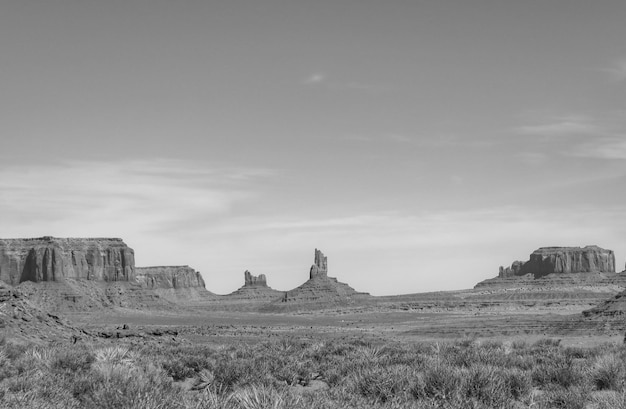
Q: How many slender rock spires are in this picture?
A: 2